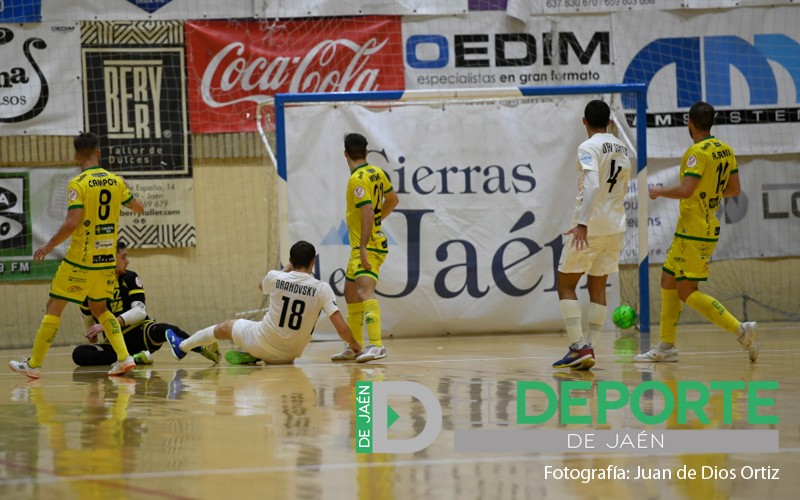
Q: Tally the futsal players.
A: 6